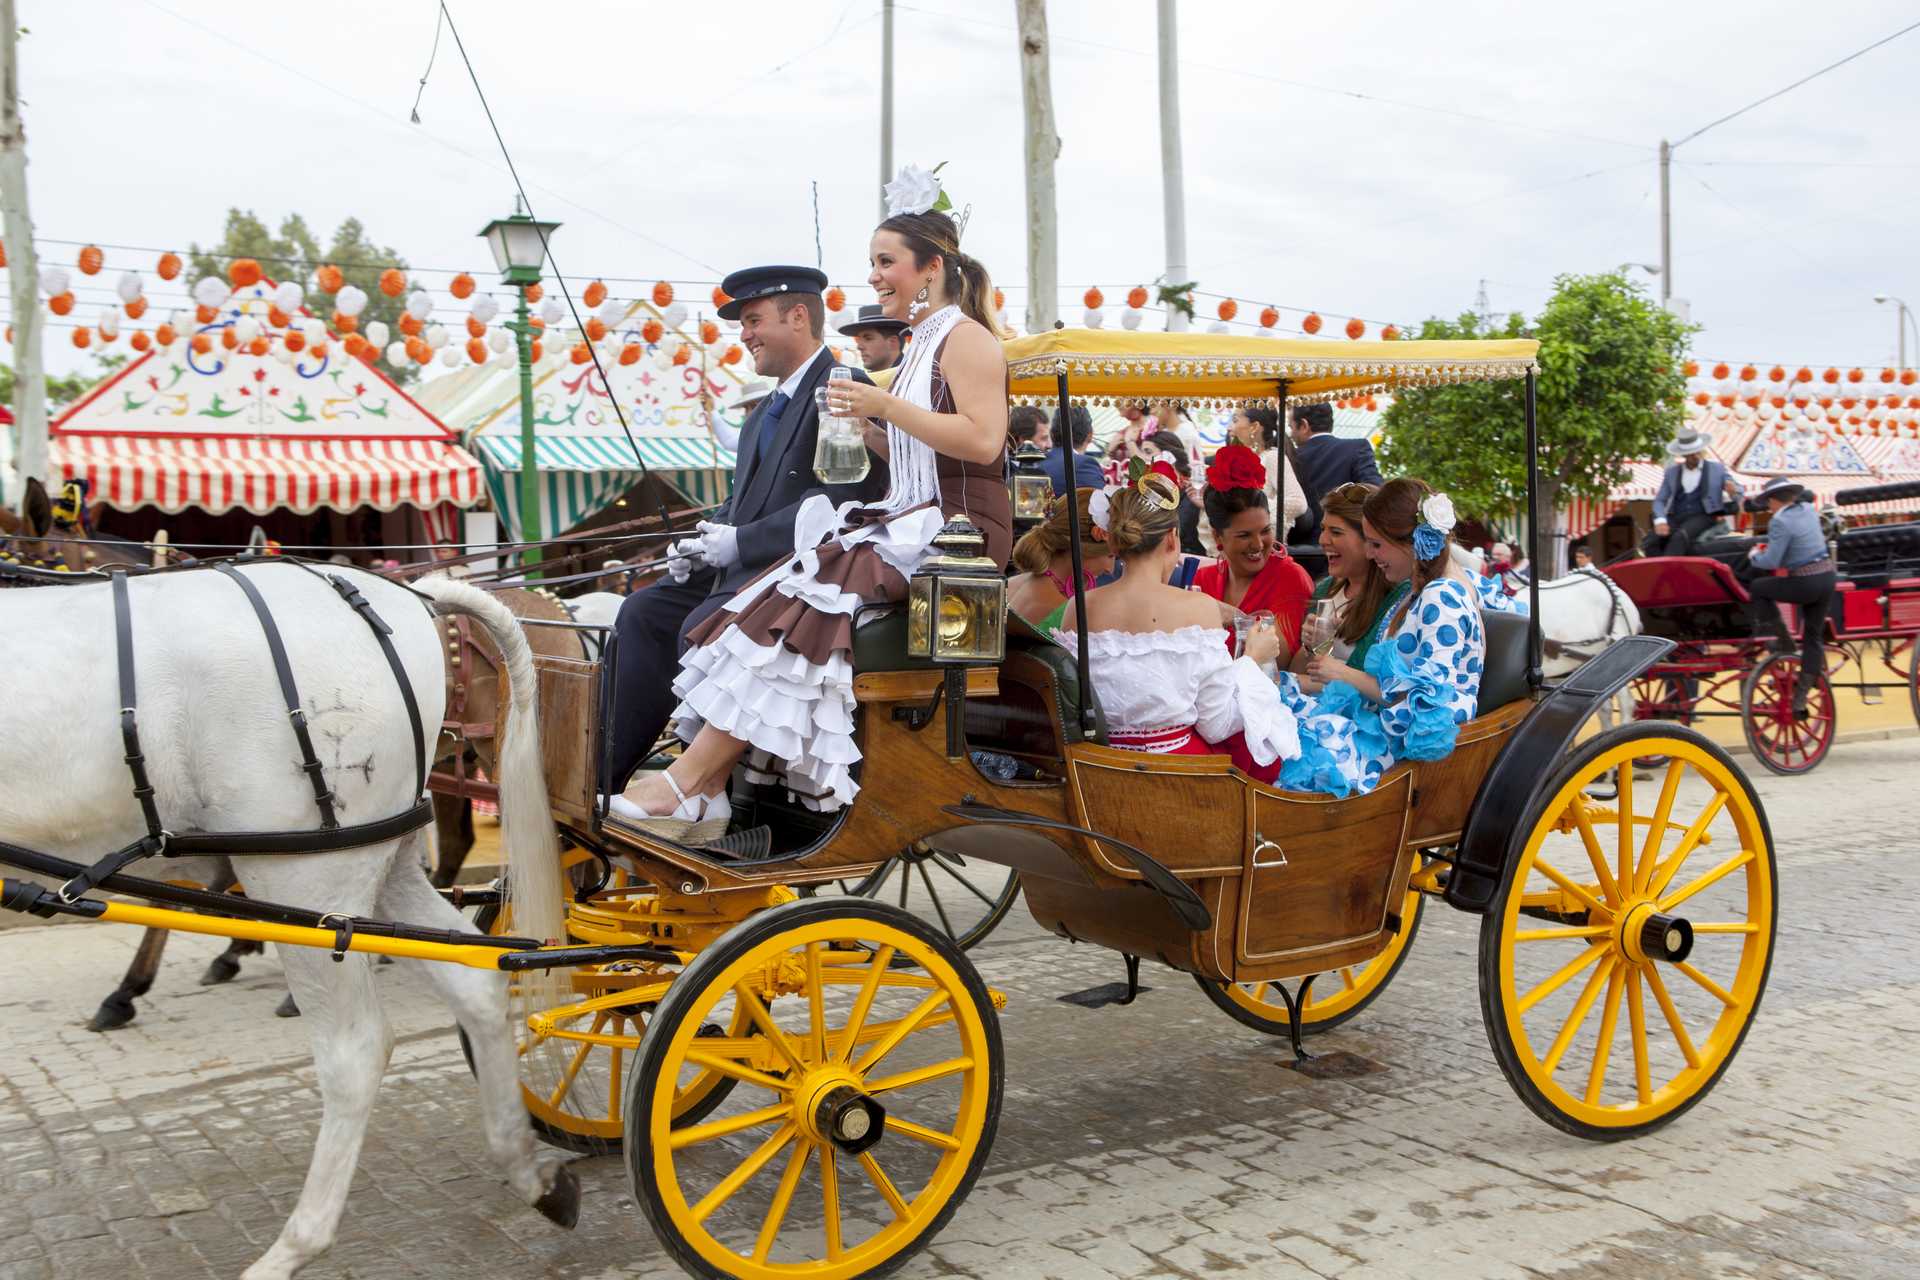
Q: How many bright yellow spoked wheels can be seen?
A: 4